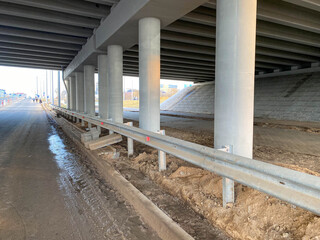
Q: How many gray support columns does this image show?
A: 8